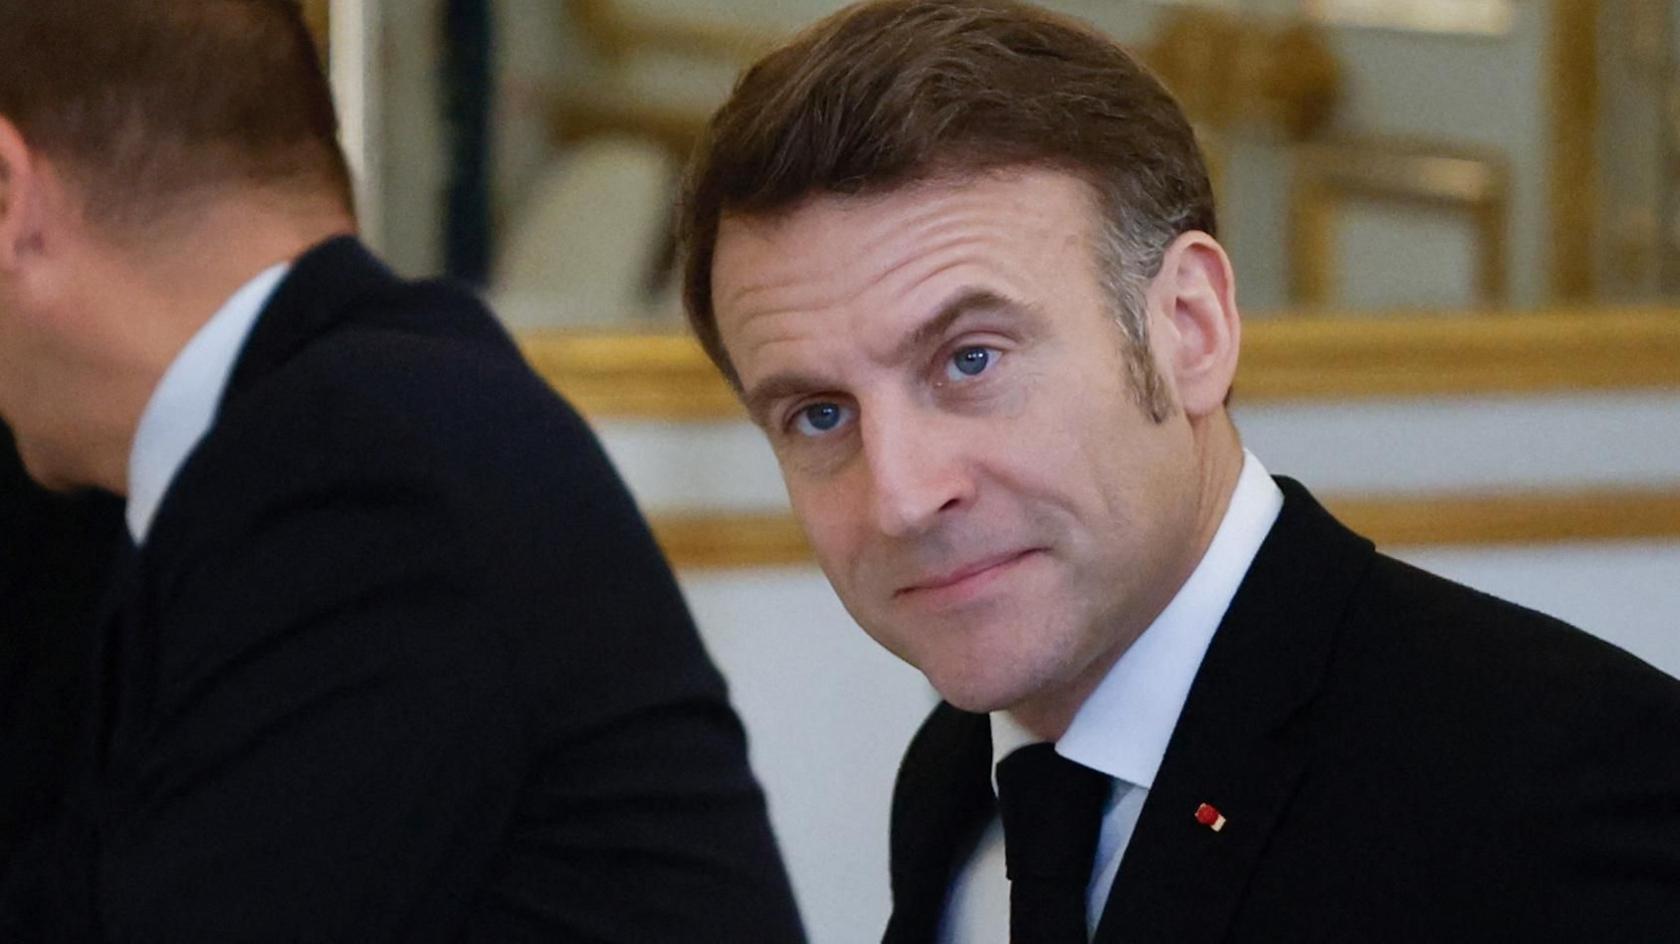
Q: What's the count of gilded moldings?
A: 2